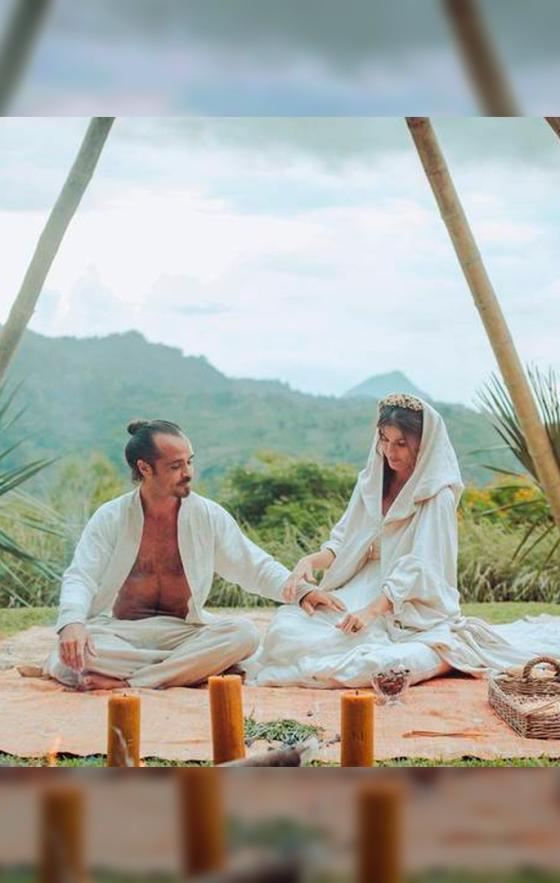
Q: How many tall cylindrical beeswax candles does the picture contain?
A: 3